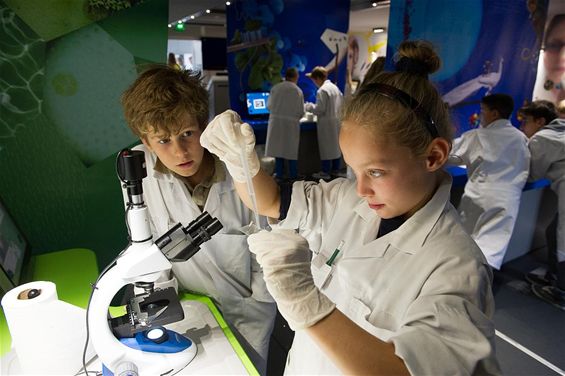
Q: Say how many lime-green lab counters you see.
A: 1